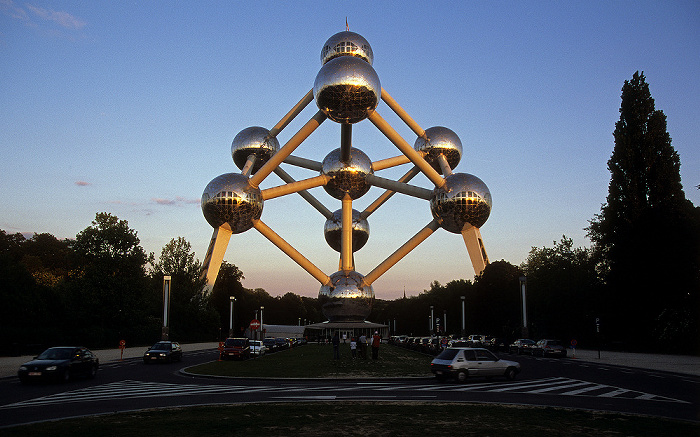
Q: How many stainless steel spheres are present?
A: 9